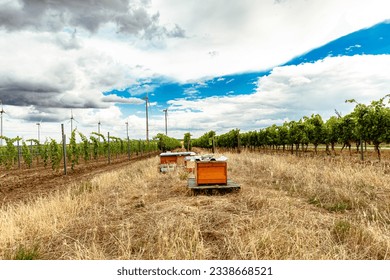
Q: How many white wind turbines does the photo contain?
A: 7